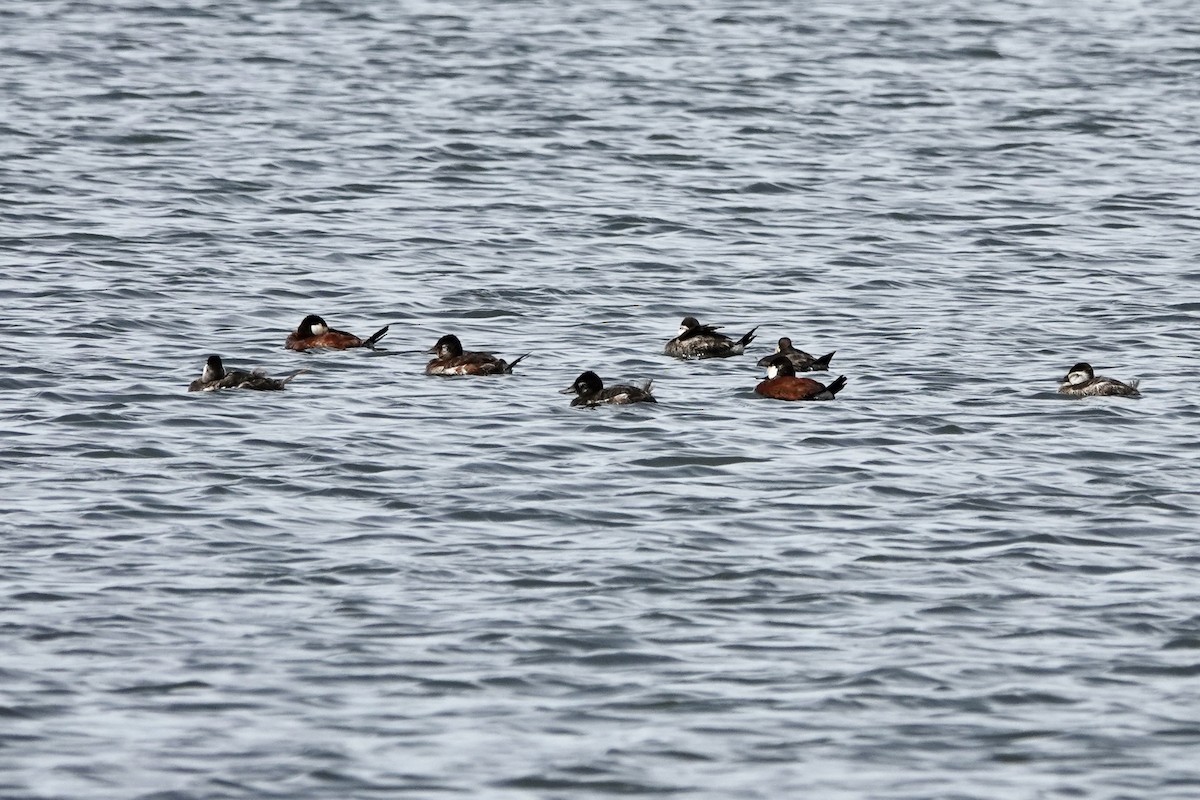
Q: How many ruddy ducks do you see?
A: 8